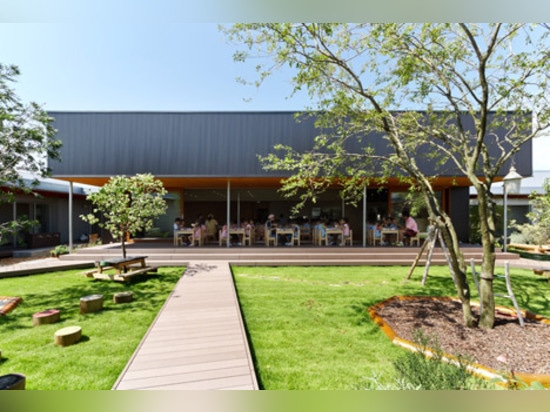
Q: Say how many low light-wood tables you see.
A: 5